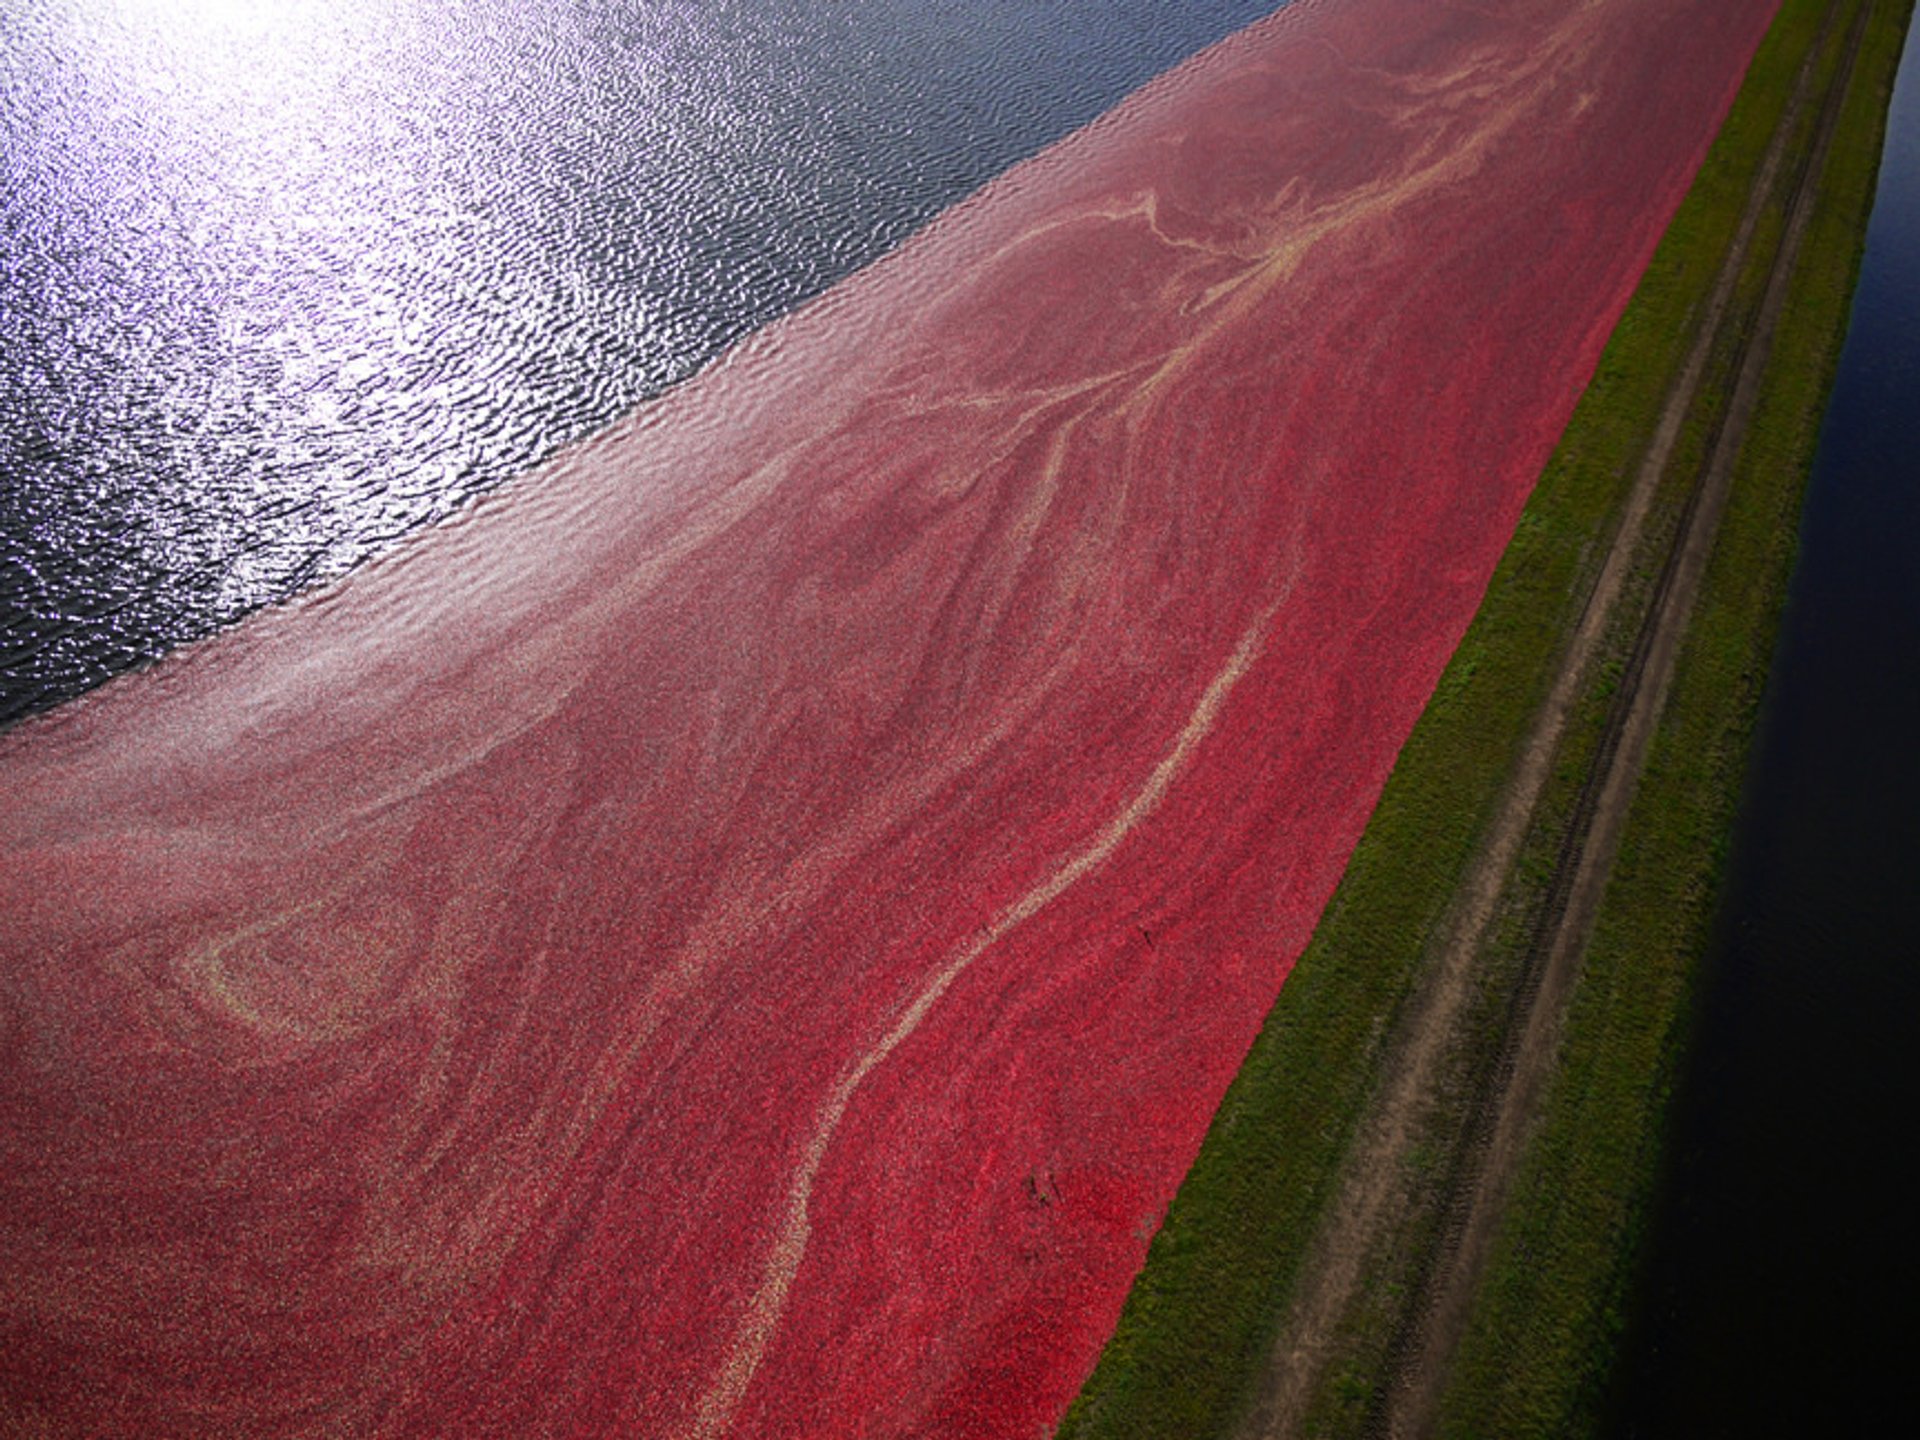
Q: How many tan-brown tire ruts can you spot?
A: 2